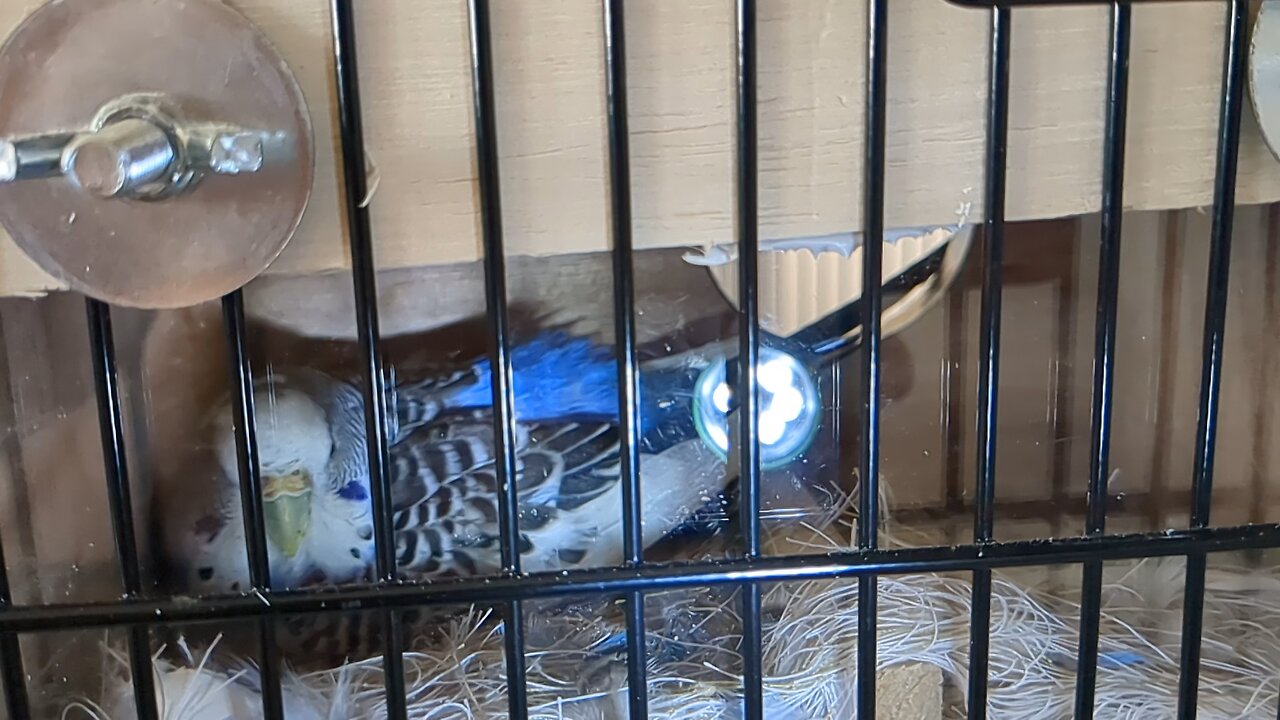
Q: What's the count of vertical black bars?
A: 11